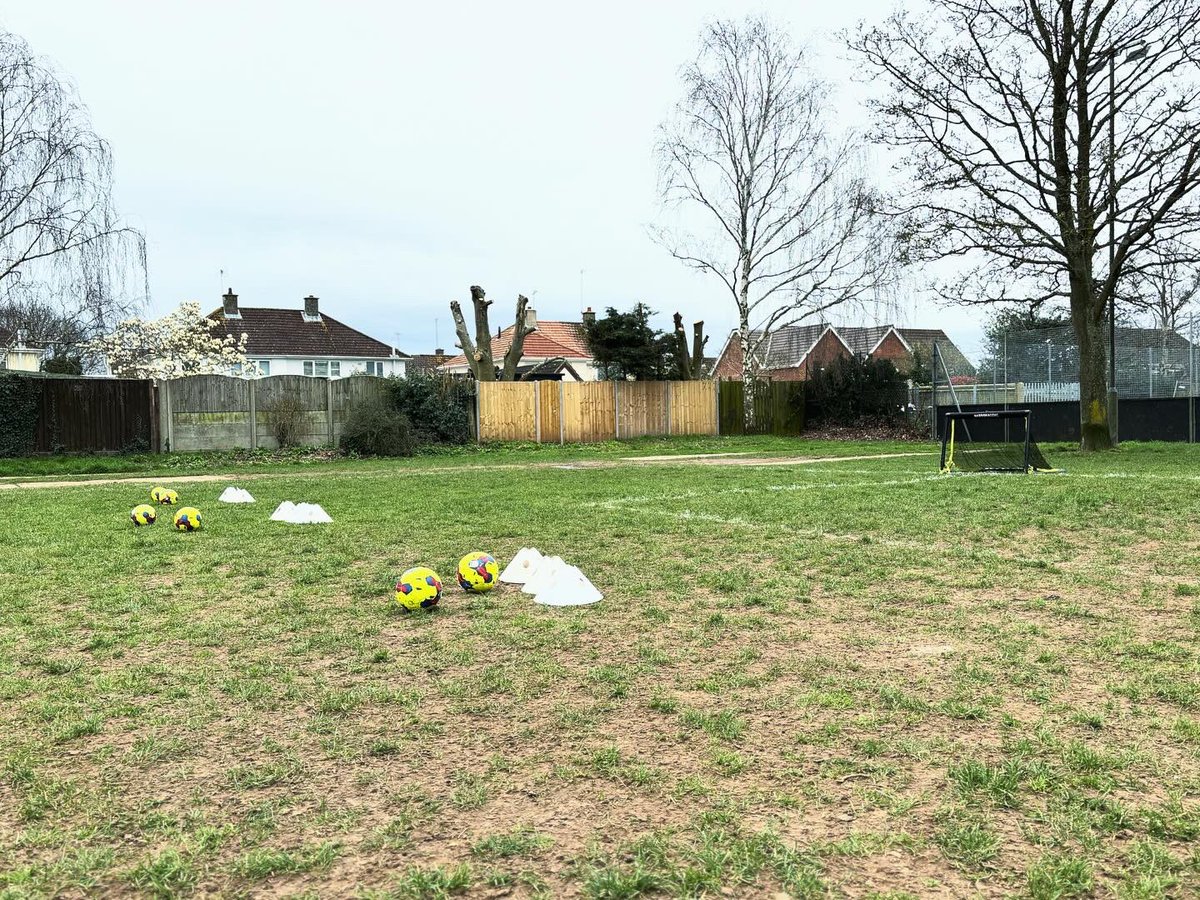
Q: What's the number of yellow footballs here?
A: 6